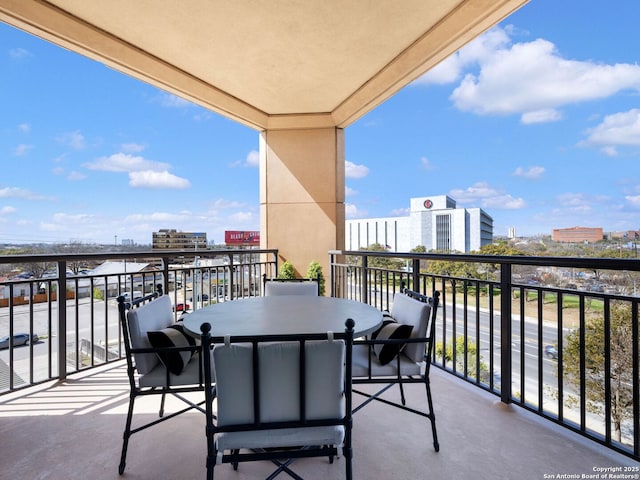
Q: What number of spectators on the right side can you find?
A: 0